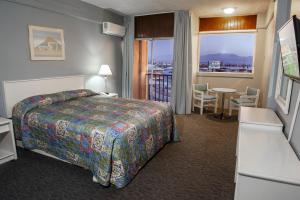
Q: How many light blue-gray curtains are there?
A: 2